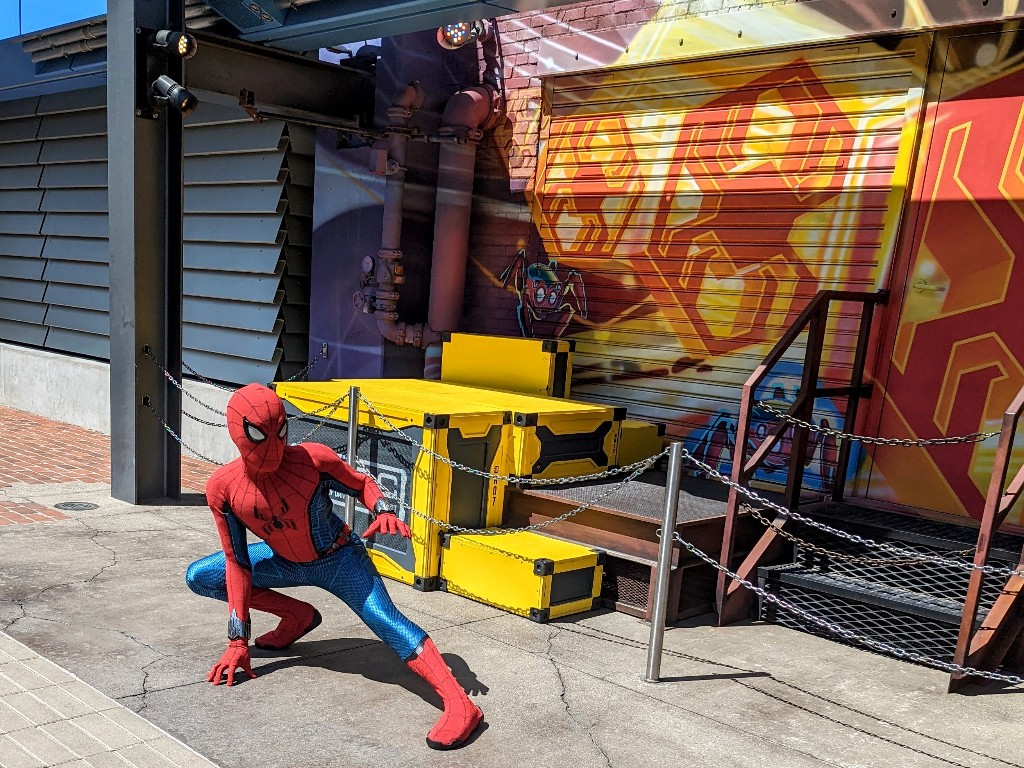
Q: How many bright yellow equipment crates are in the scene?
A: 5